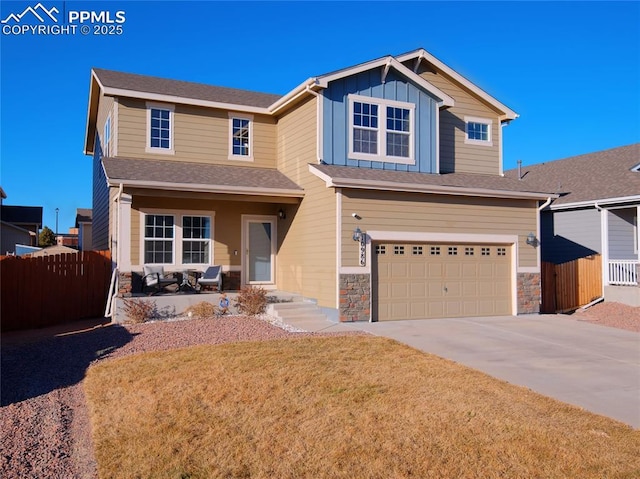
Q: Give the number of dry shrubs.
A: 3